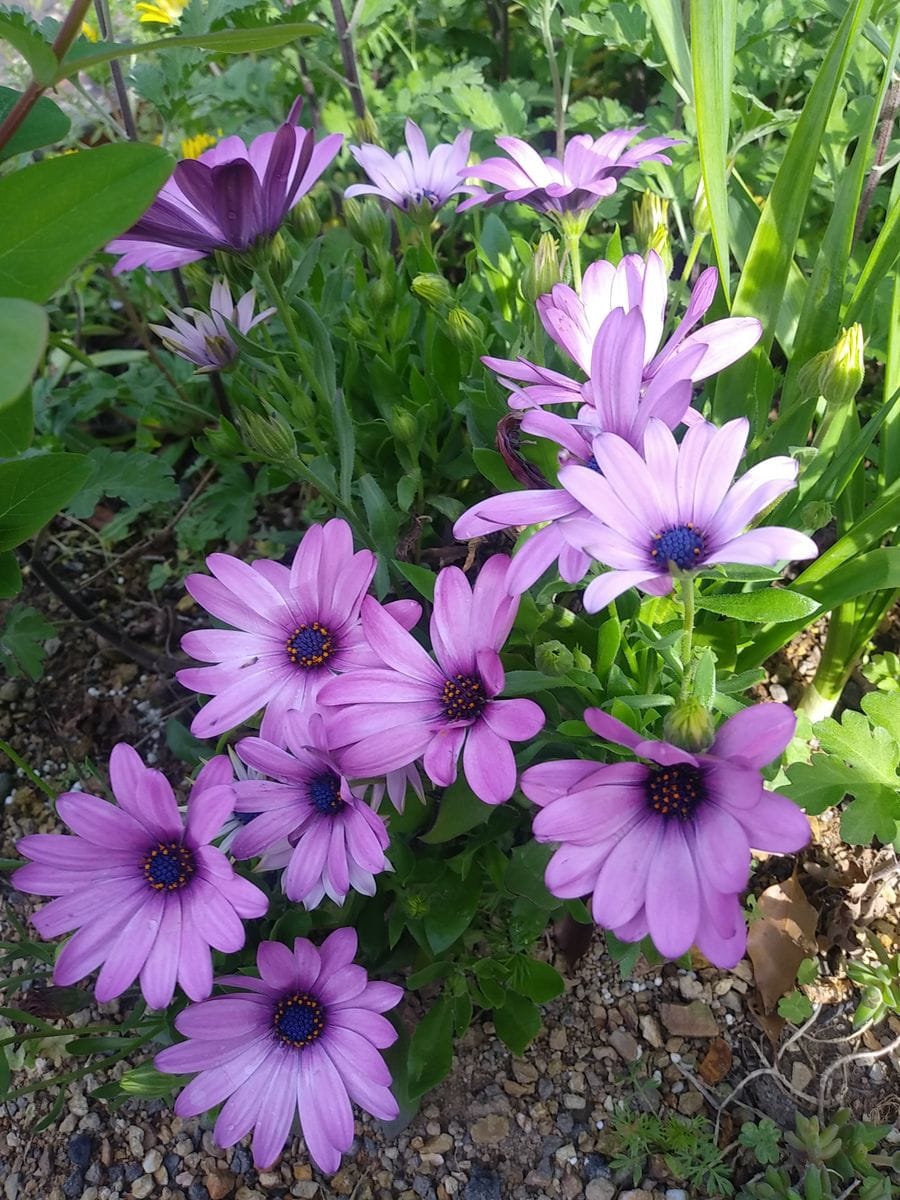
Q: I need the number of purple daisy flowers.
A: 13